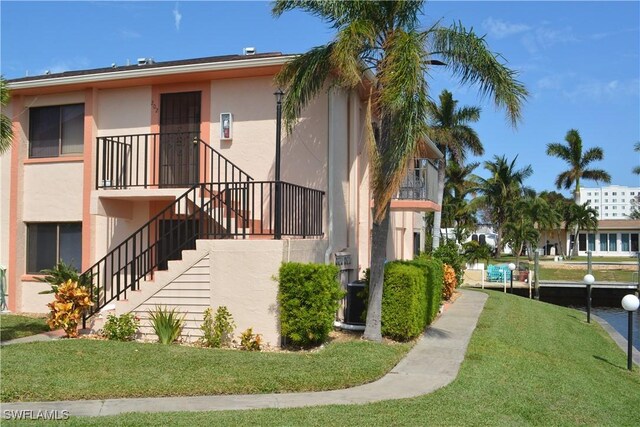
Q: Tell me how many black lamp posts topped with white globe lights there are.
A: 3